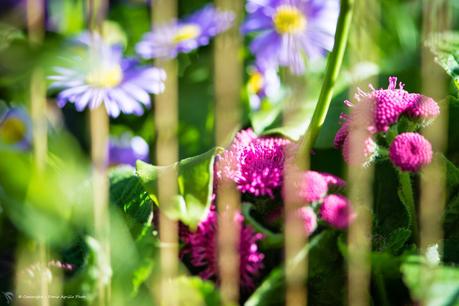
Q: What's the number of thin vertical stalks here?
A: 7